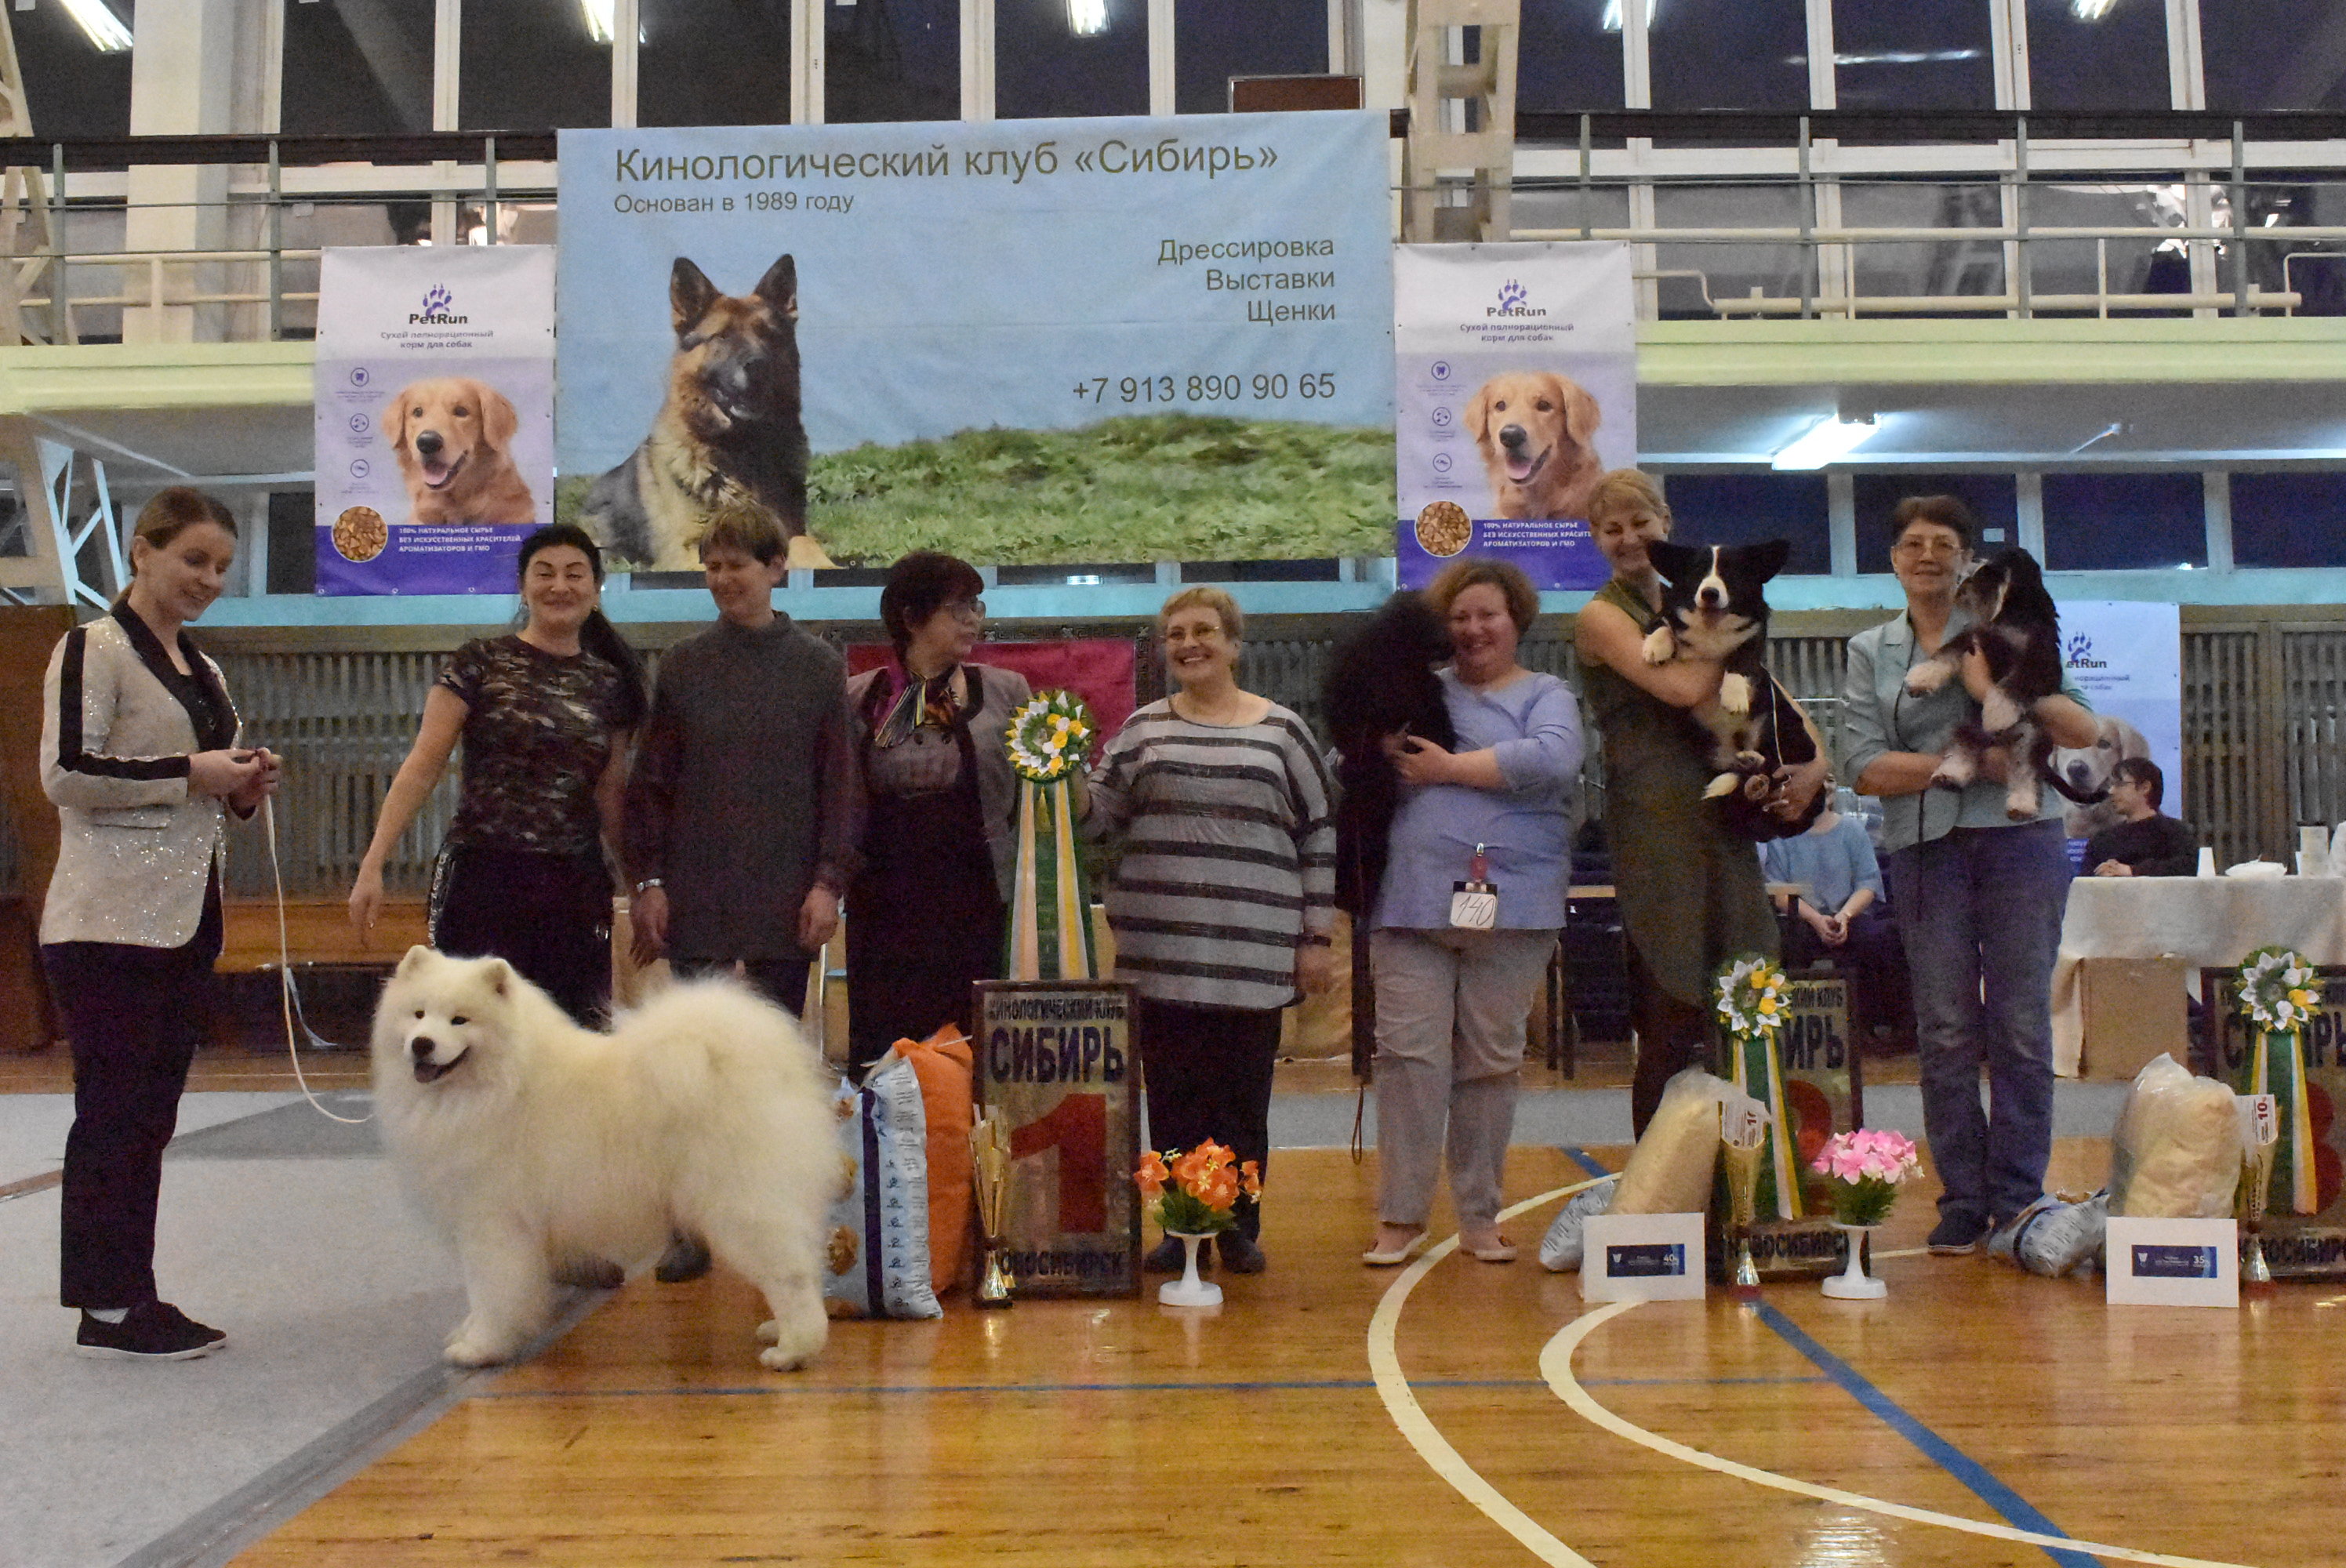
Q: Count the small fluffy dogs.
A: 3